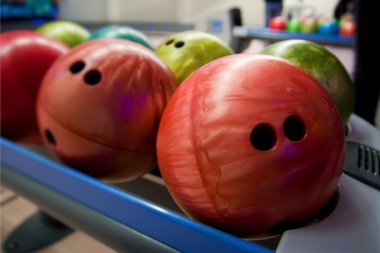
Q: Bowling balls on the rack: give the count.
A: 7